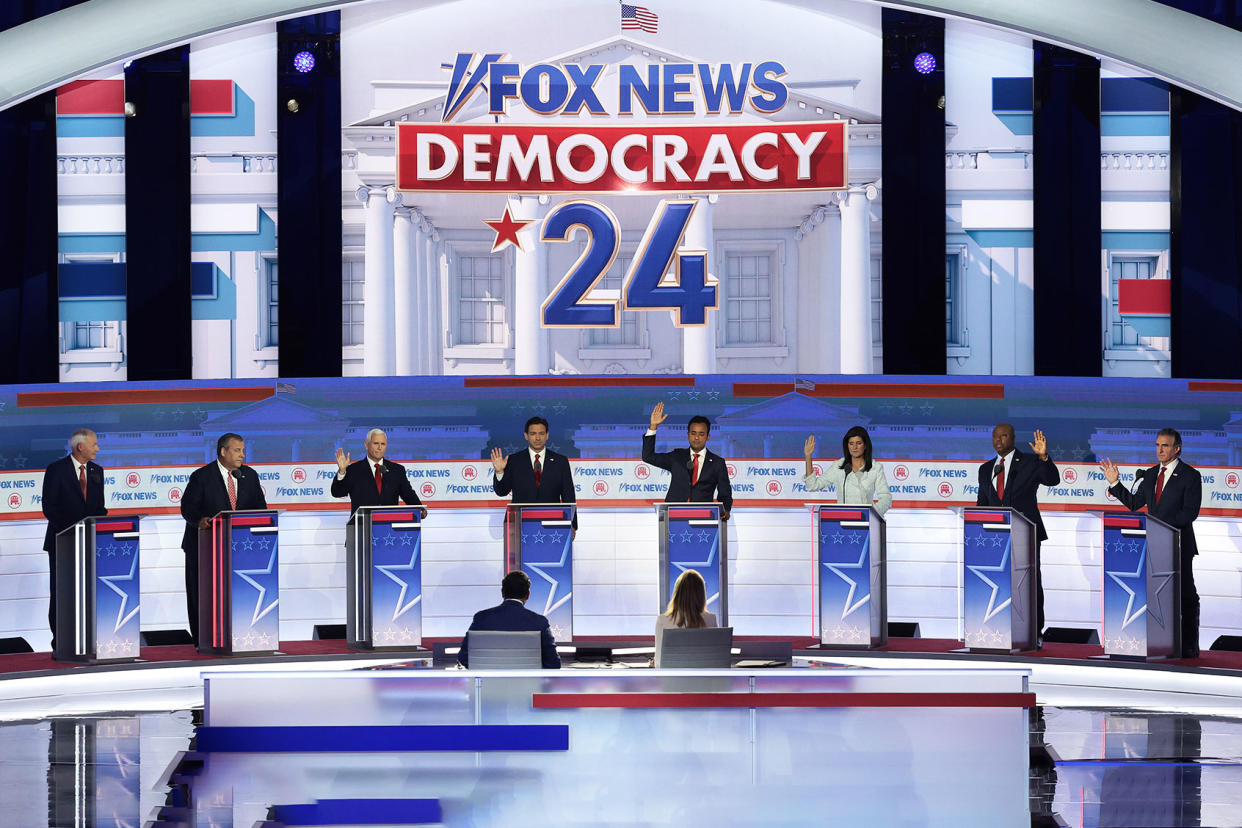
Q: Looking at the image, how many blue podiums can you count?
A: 8